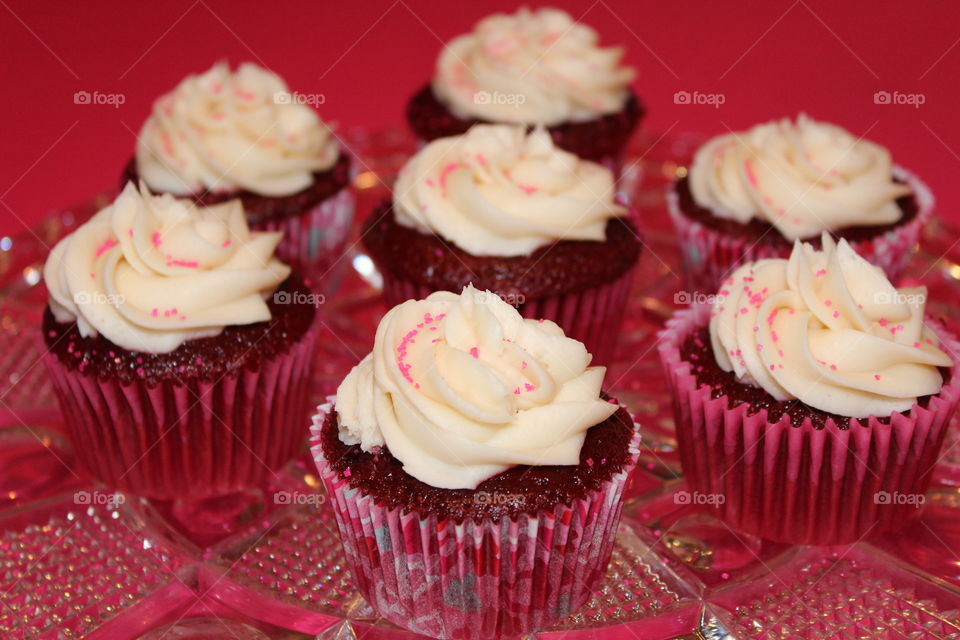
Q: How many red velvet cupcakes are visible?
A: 7